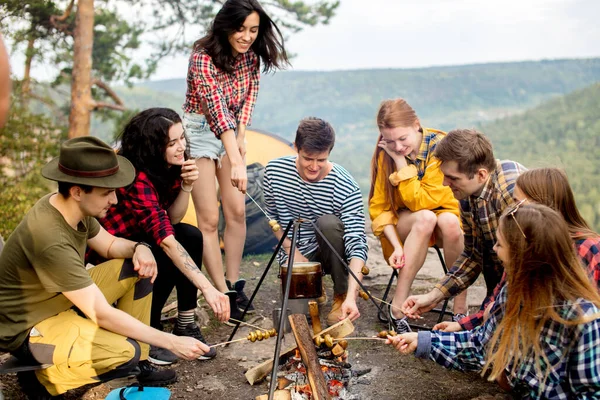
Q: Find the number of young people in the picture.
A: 8